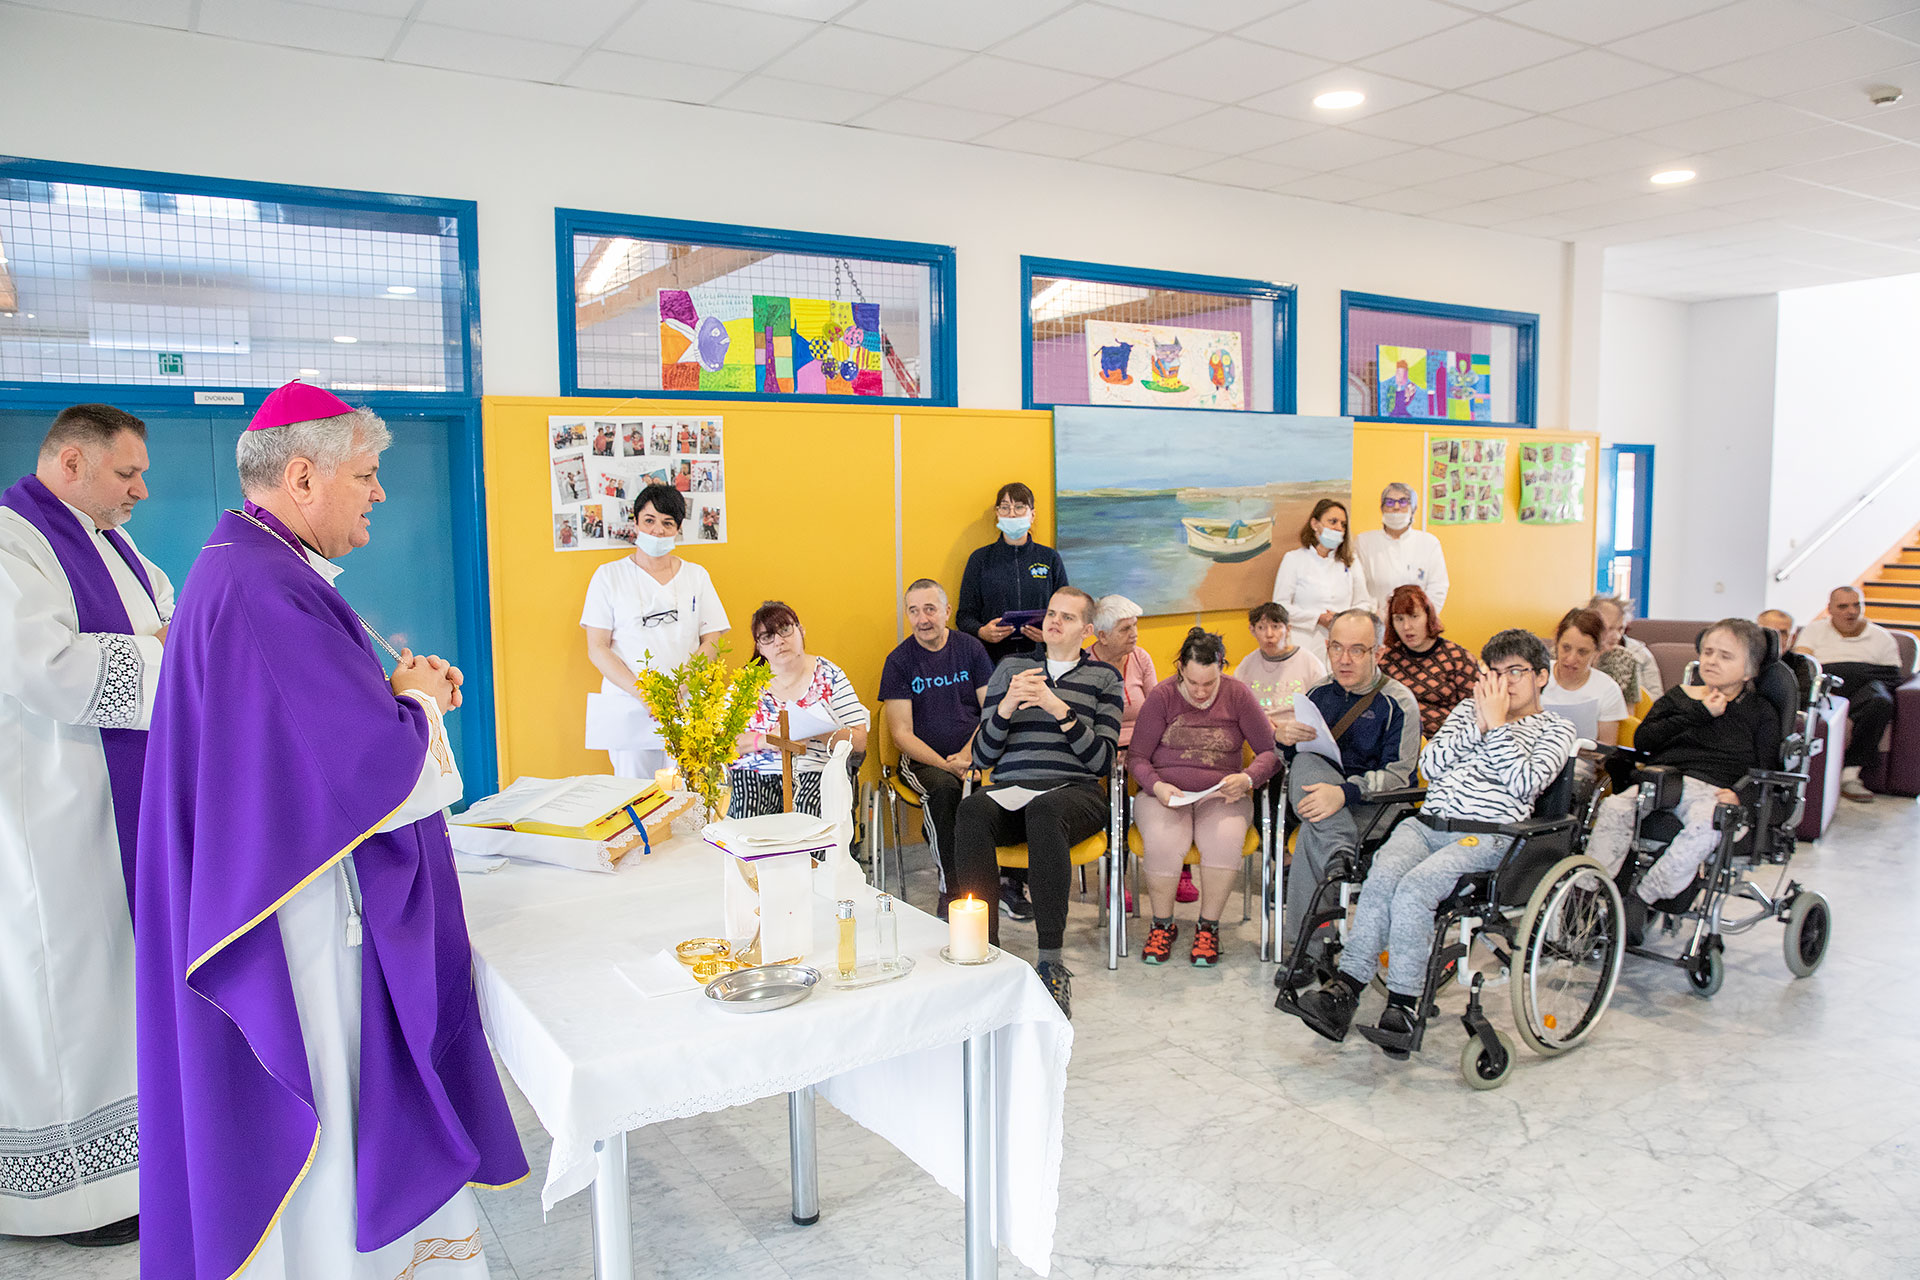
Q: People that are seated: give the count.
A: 14